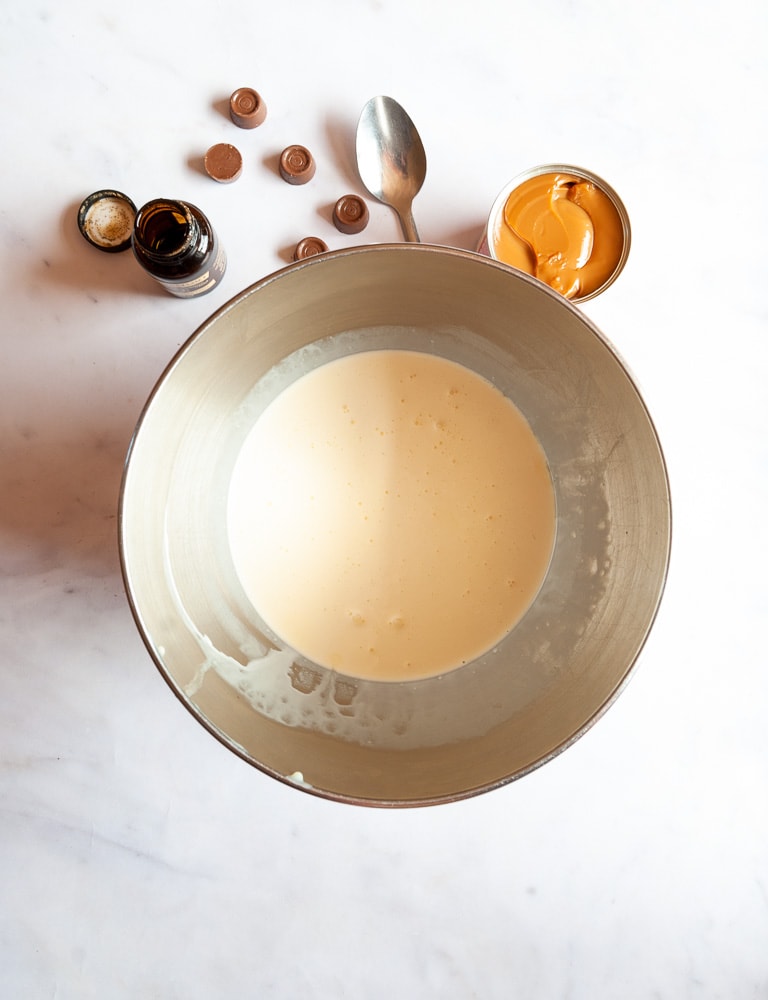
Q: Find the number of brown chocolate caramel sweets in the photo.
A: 5